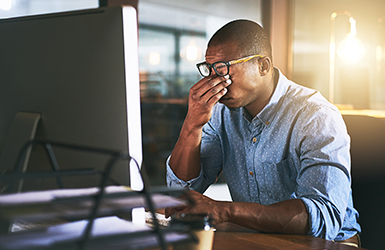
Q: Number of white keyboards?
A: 1